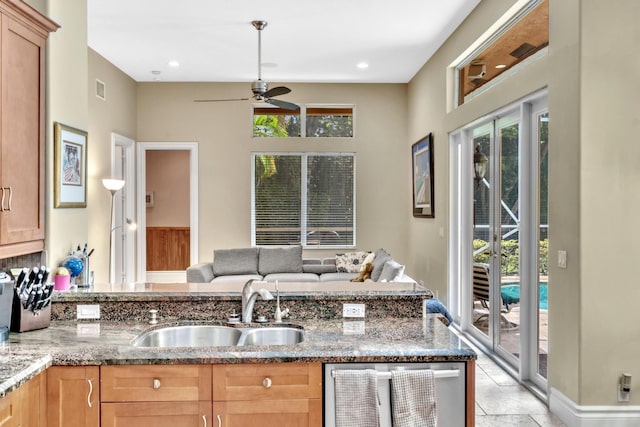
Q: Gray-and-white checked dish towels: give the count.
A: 2